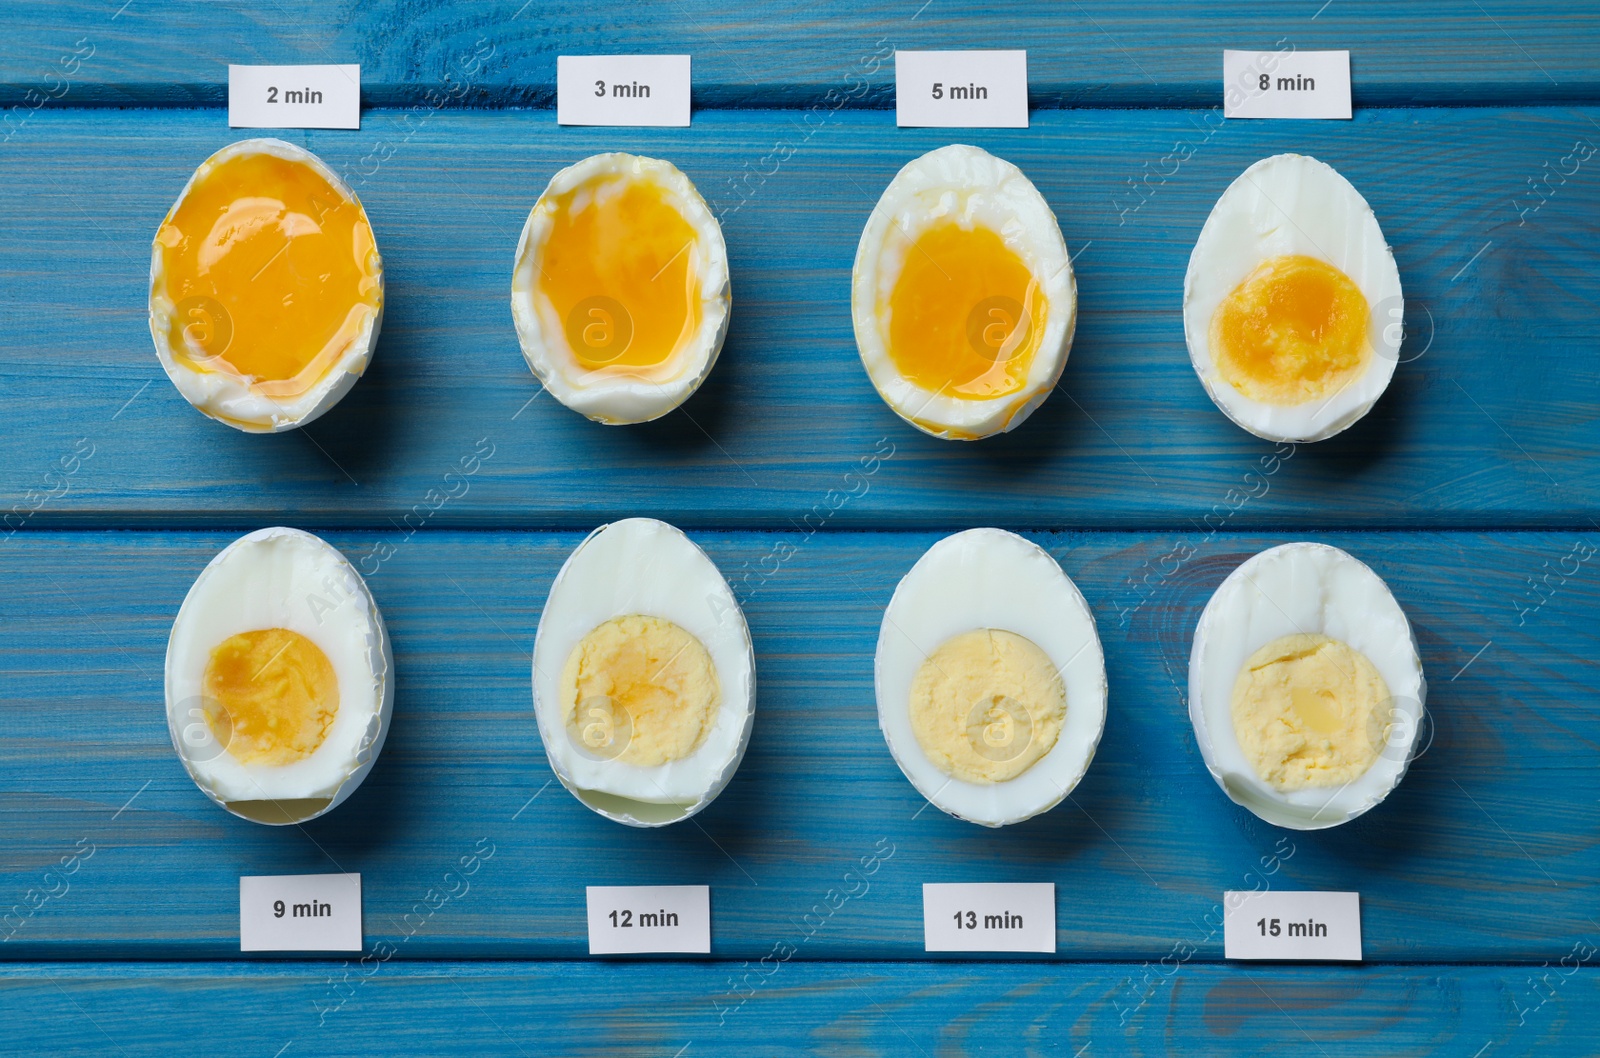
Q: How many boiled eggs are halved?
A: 8